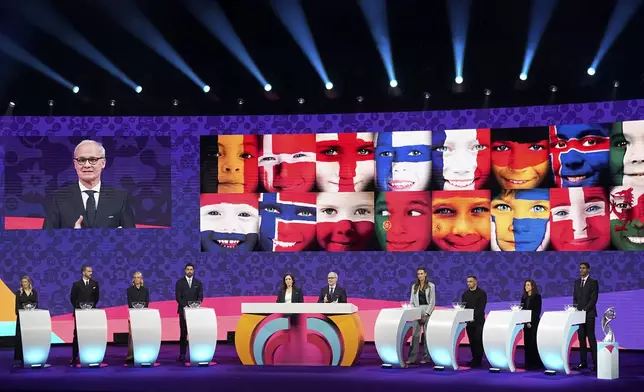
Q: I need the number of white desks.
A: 8